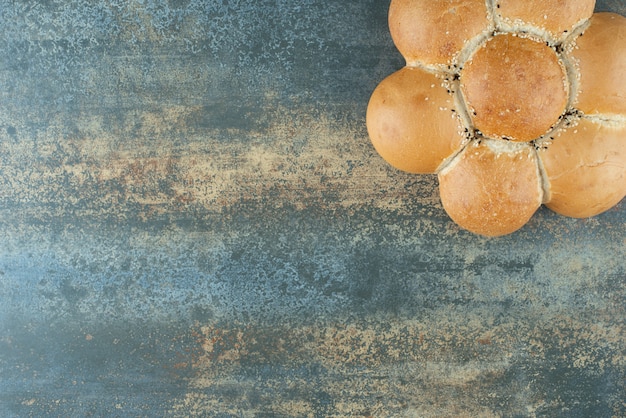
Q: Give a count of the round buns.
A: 7